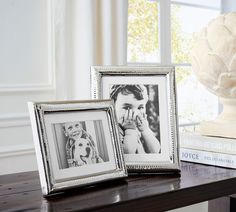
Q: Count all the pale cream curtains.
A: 1